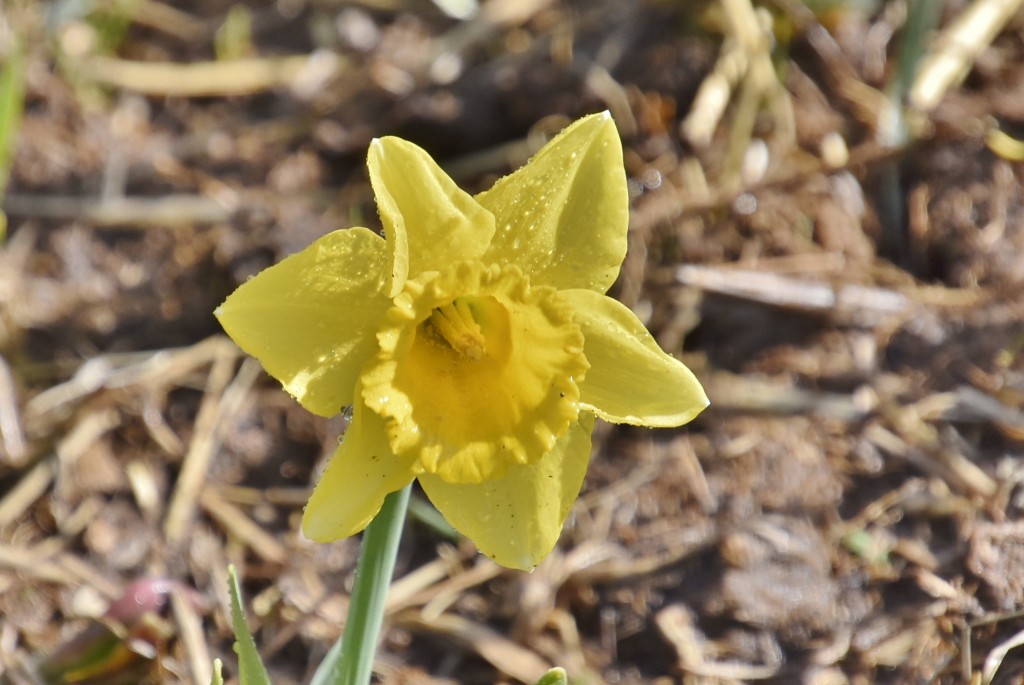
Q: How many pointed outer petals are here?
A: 6